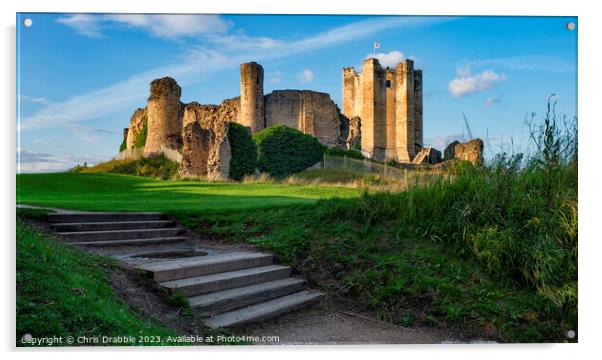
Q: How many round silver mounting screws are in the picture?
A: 4